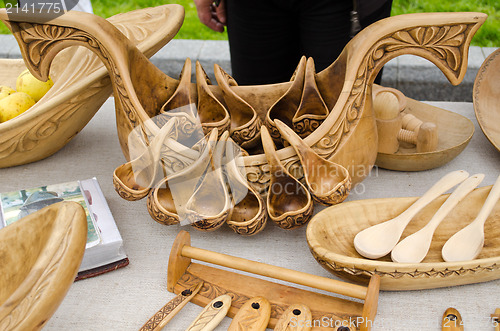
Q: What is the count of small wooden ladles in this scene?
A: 11